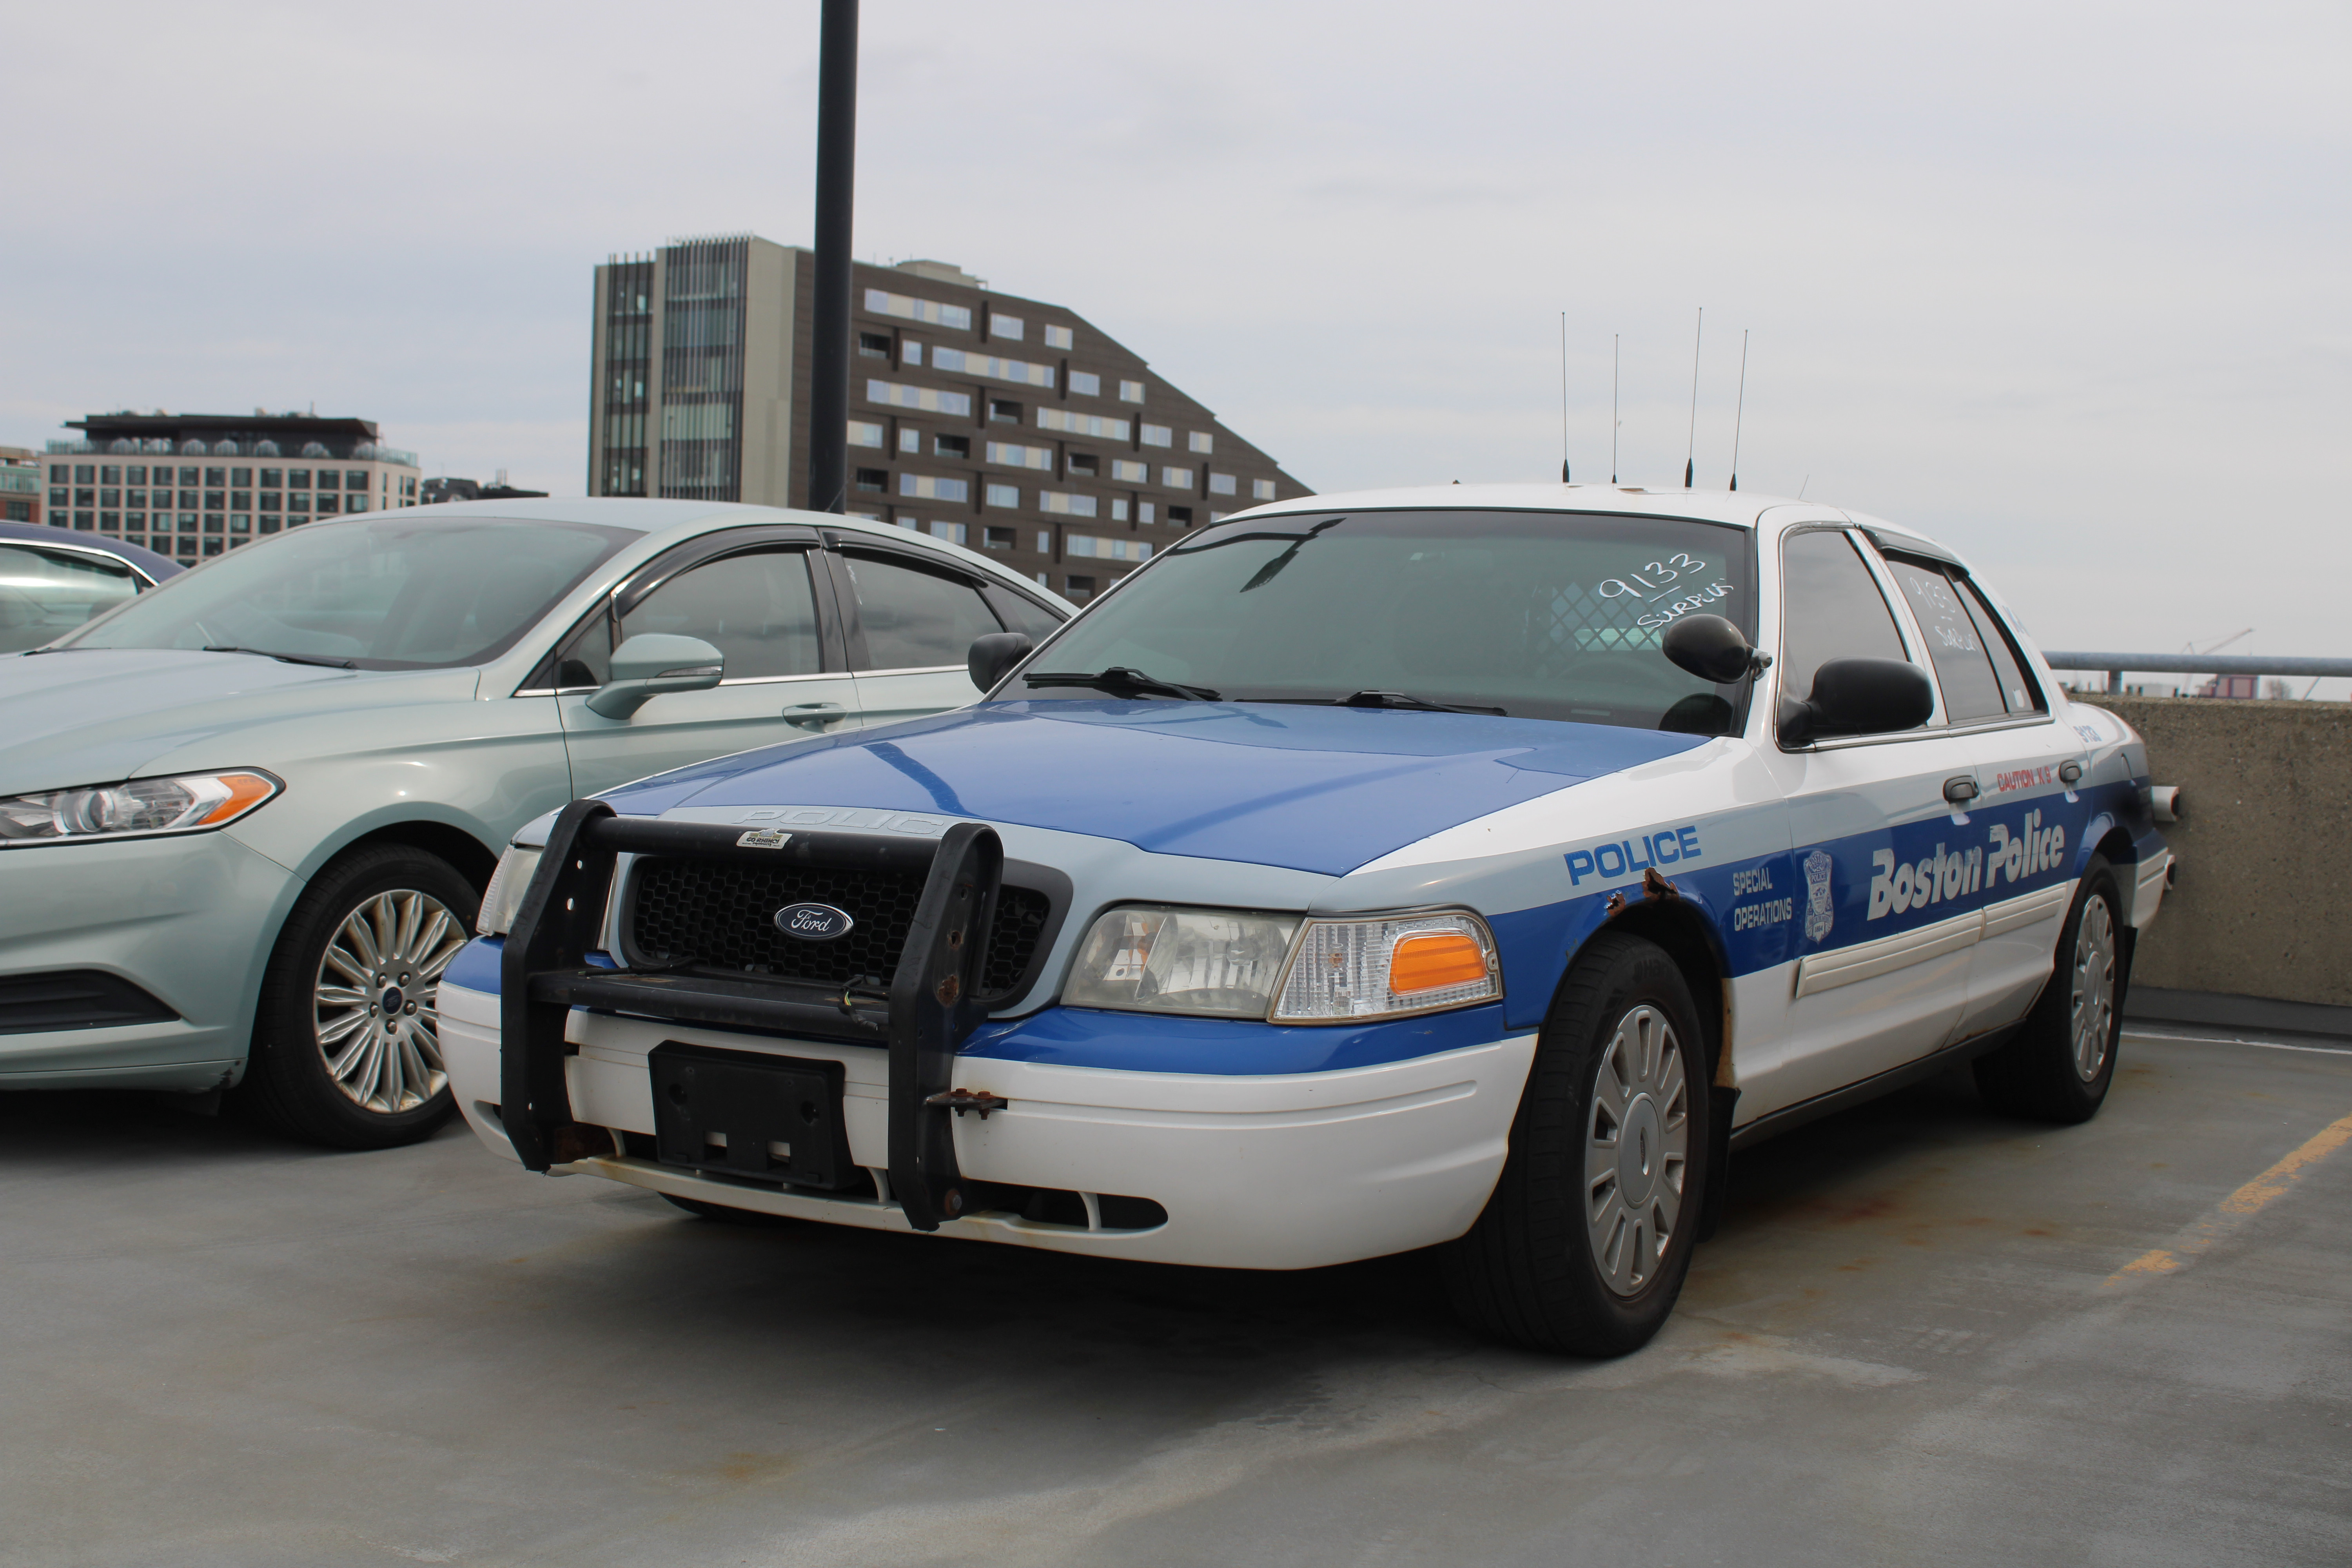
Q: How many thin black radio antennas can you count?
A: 4